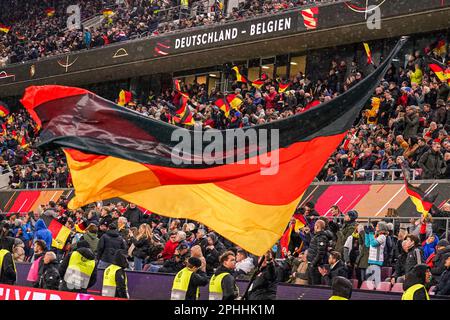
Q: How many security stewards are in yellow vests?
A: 7